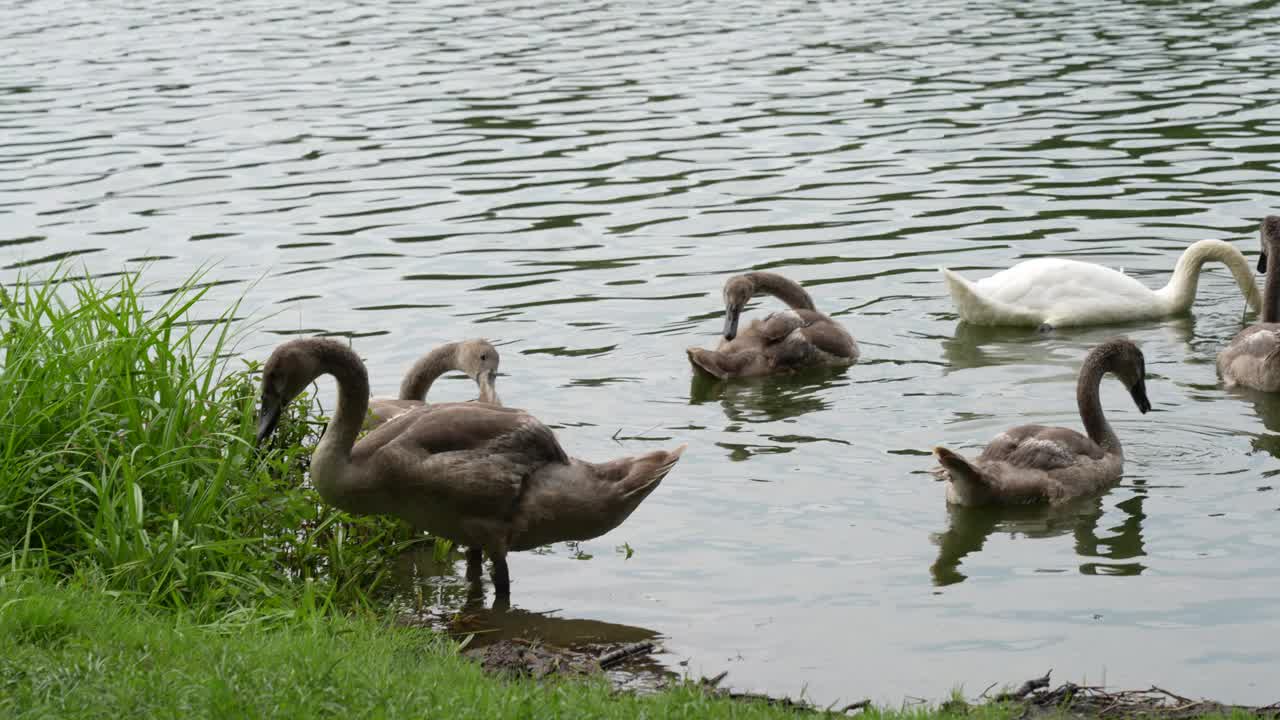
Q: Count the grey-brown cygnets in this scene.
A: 5